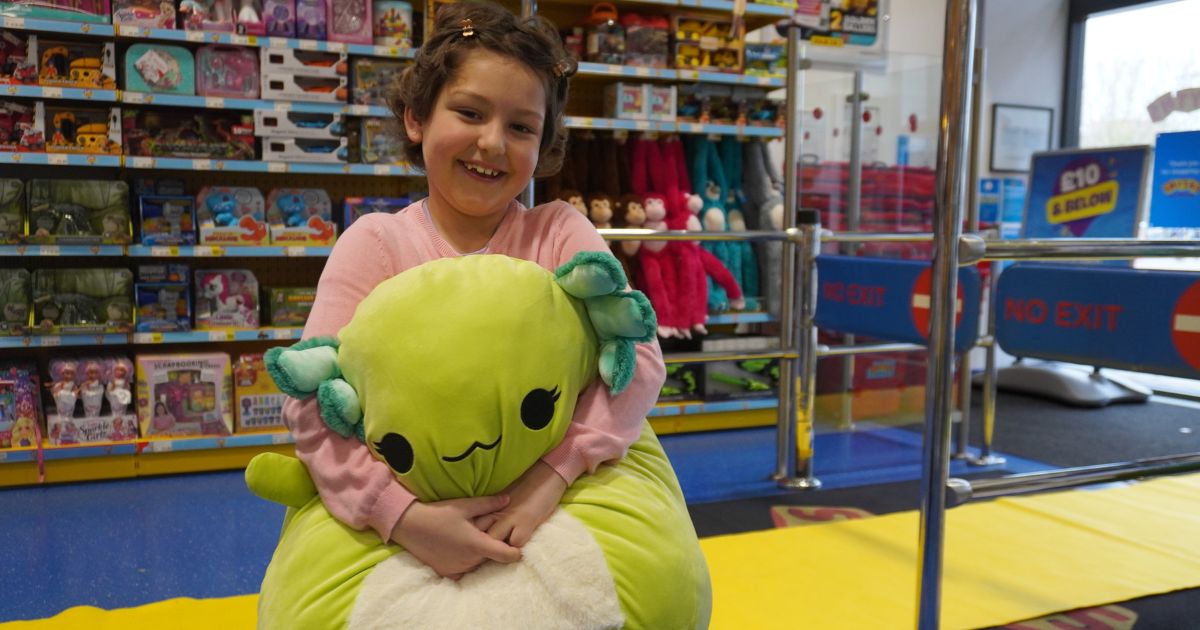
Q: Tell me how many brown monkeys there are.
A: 3